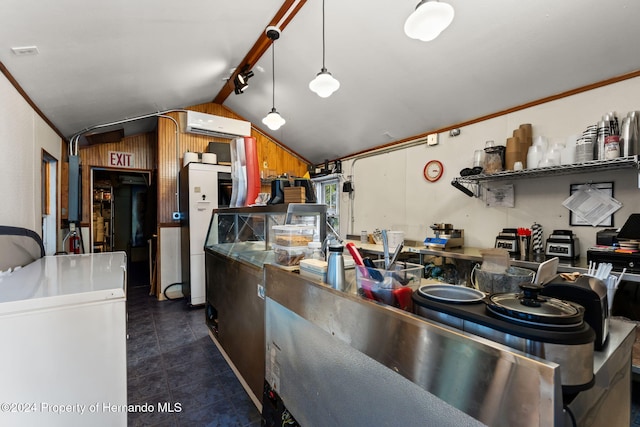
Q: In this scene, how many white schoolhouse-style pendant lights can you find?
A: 3